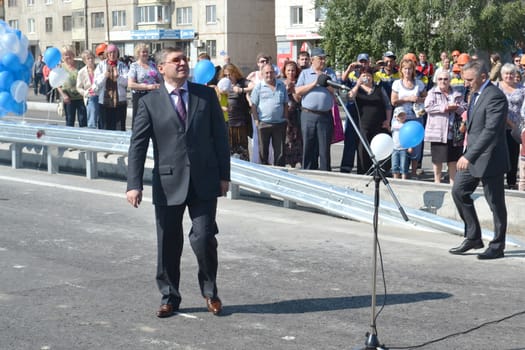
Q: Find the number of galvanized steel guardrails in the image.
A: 1